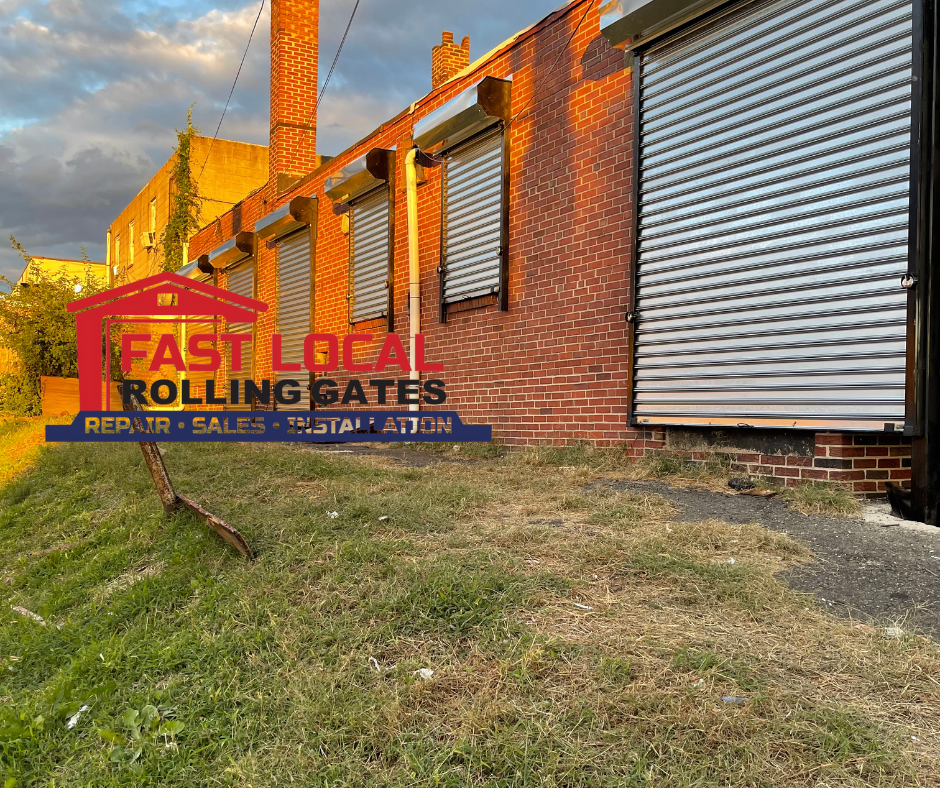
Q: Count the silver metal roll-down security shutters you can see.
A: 6